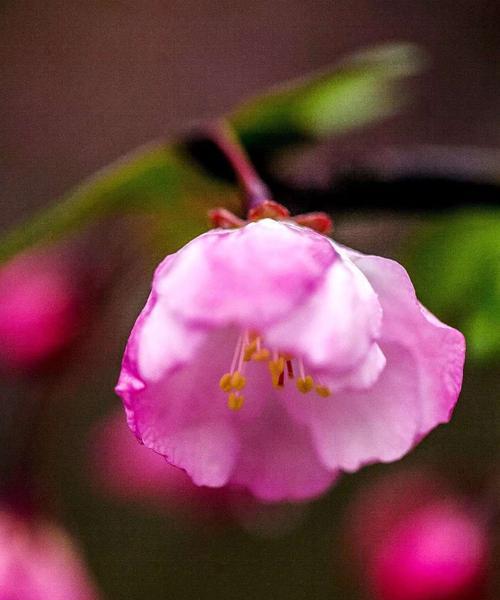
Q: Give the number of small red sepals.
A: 3